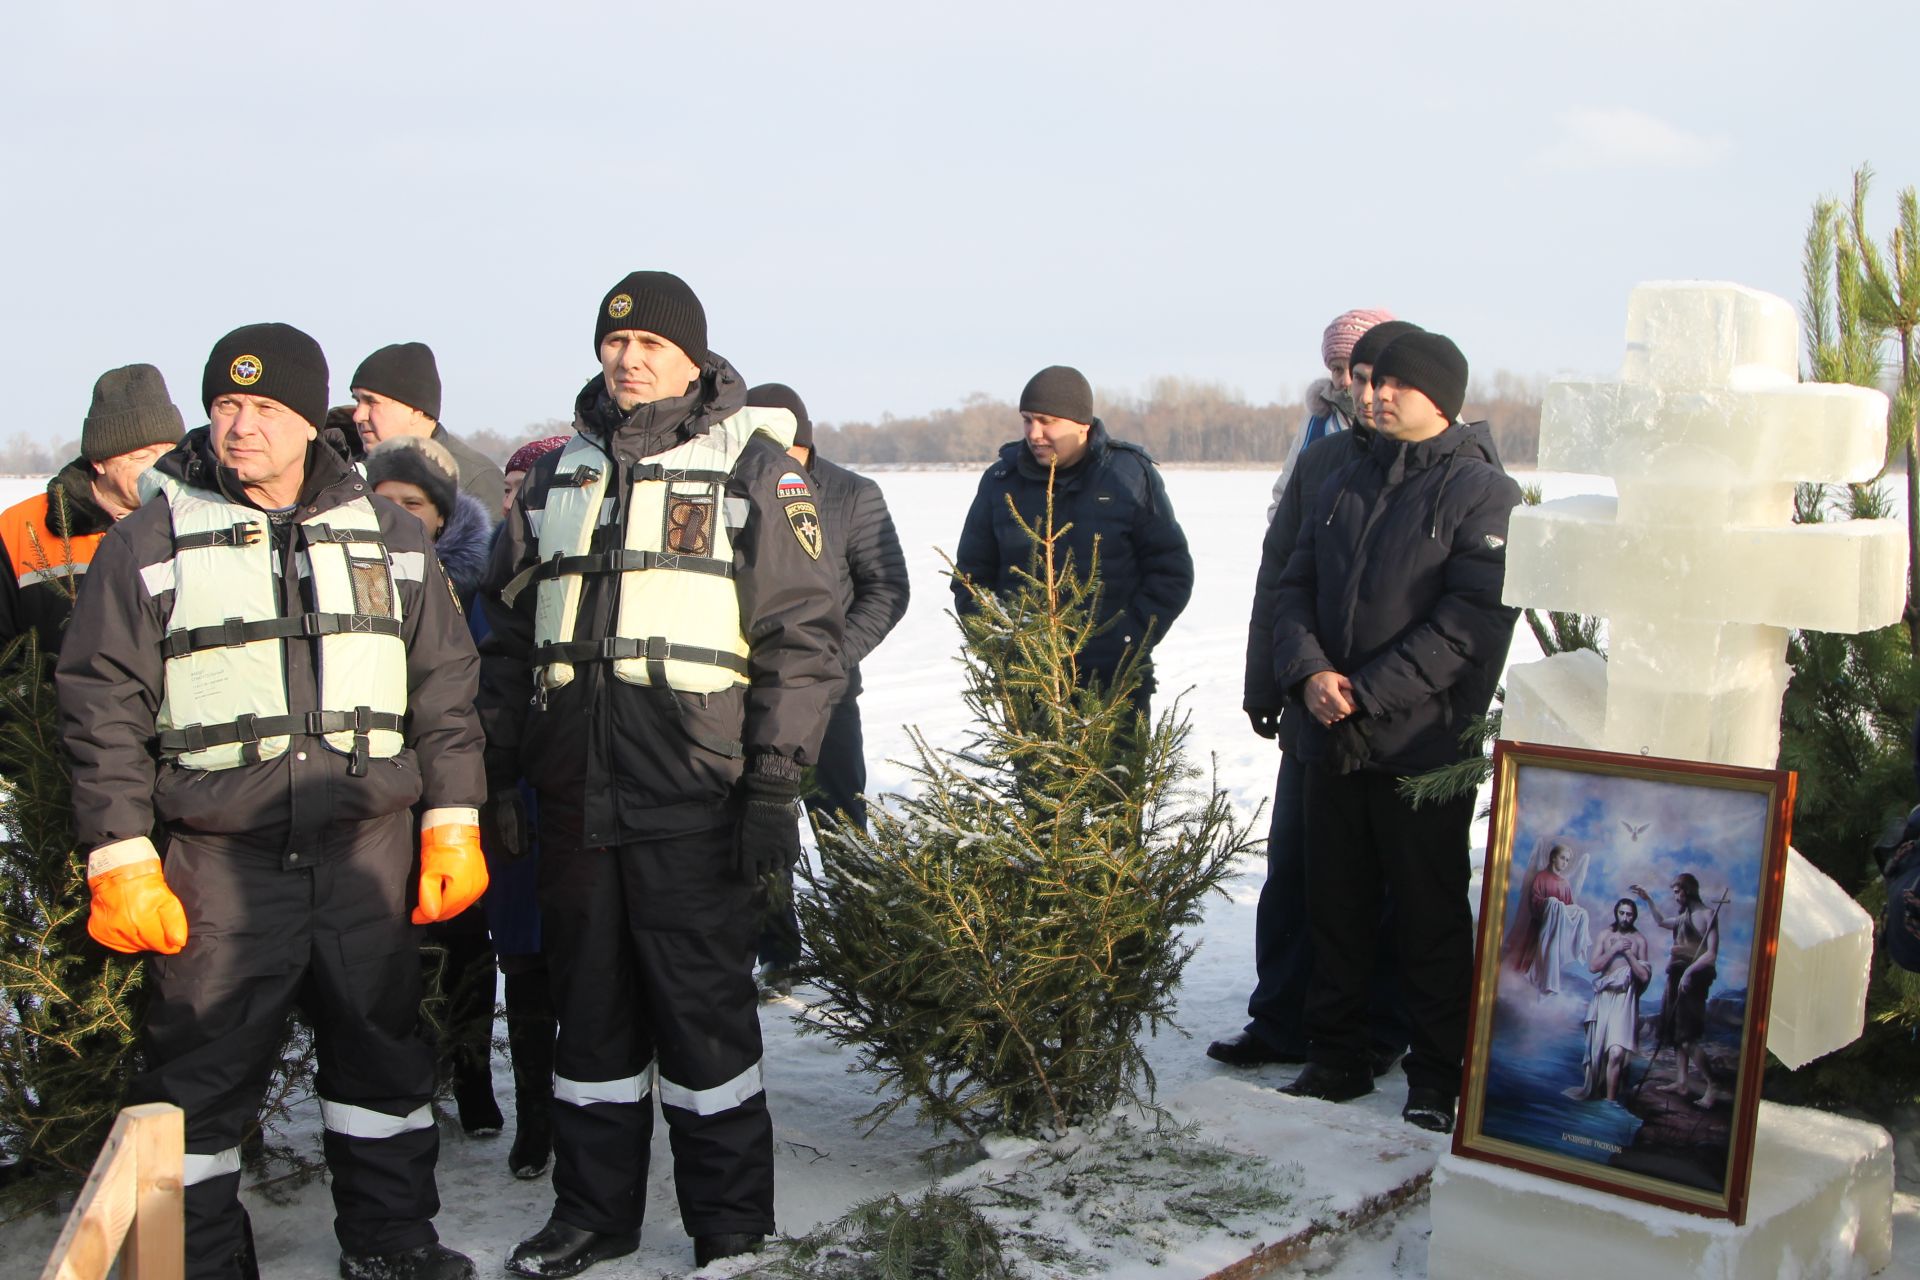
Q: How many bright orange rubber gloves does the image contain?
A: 2